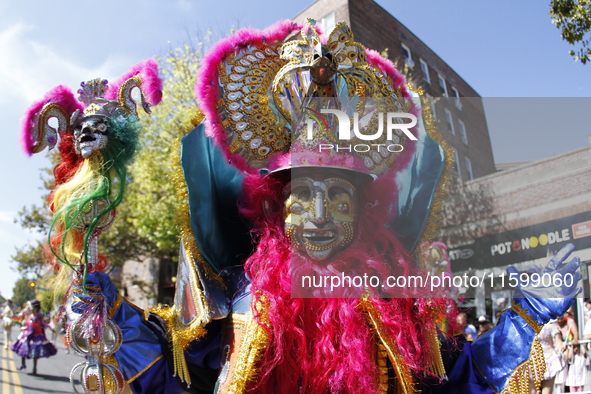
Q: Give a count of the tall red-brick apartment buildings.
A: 1